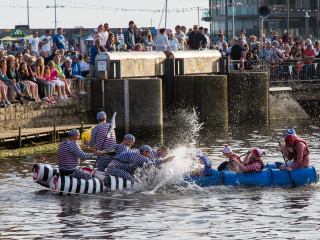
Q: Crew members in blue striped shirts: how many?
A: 5